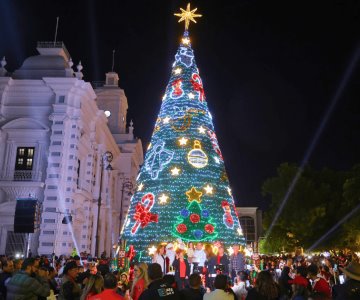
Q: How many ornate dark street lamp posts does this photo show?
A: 2